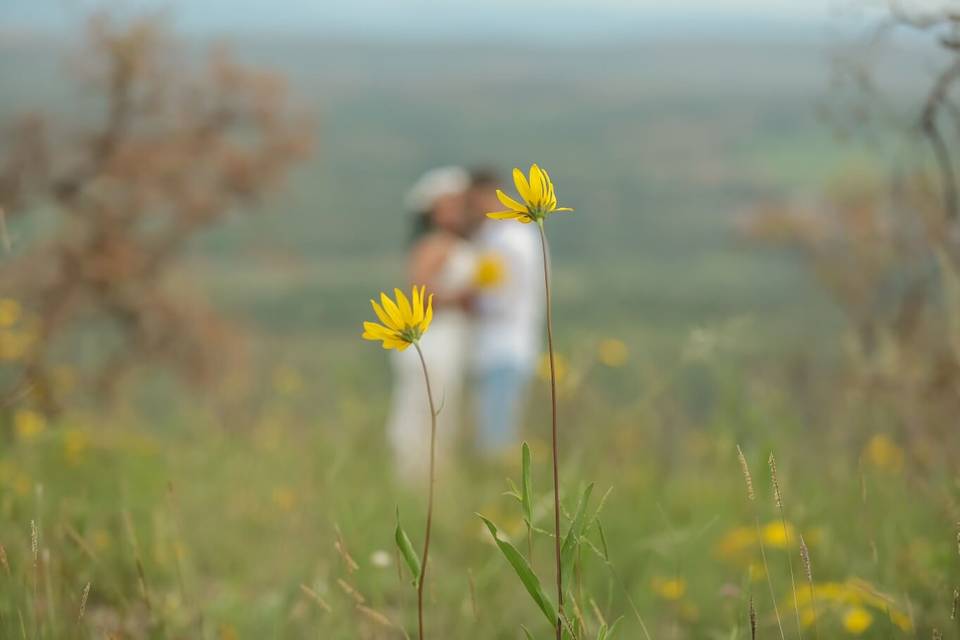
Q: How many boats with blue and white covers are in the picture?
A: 0